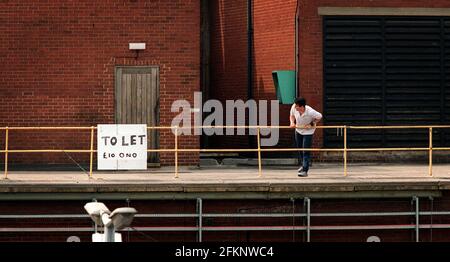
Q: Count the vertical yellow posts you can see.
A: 6